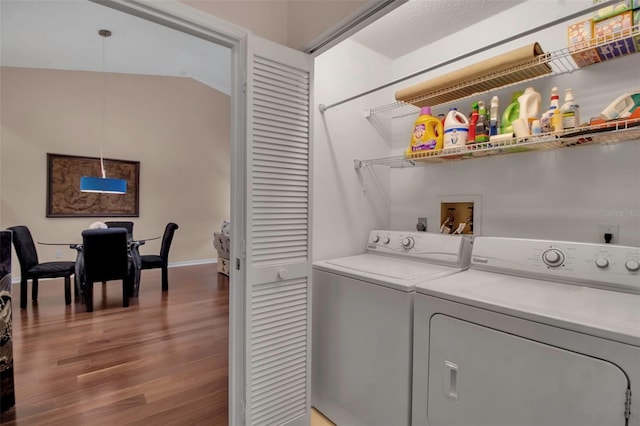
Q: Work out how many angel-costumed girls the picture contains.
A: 0